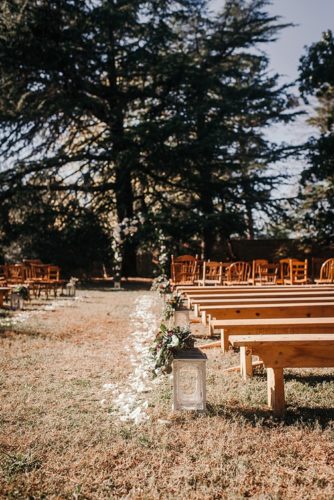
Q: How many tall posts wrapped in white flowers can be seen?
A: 2